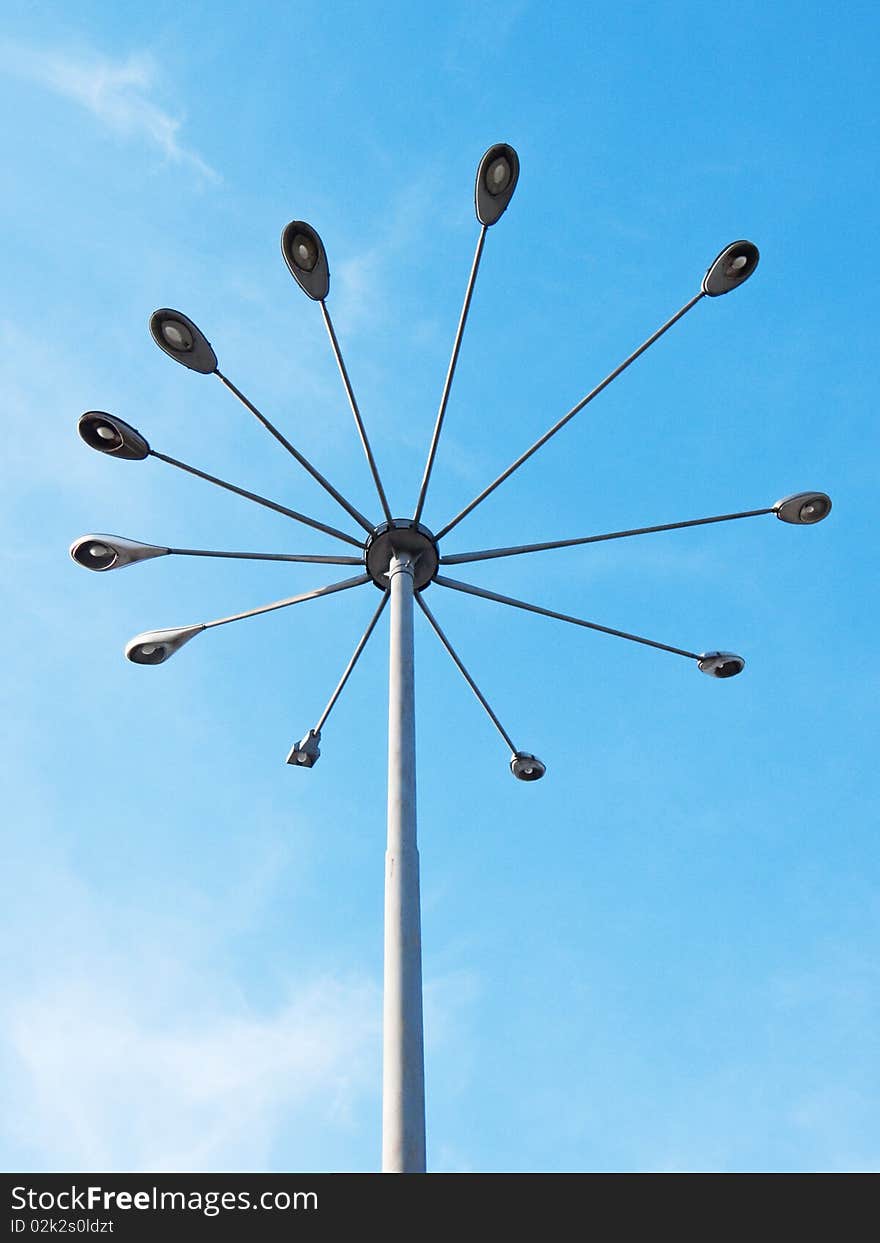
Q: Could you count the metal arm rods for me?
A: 11